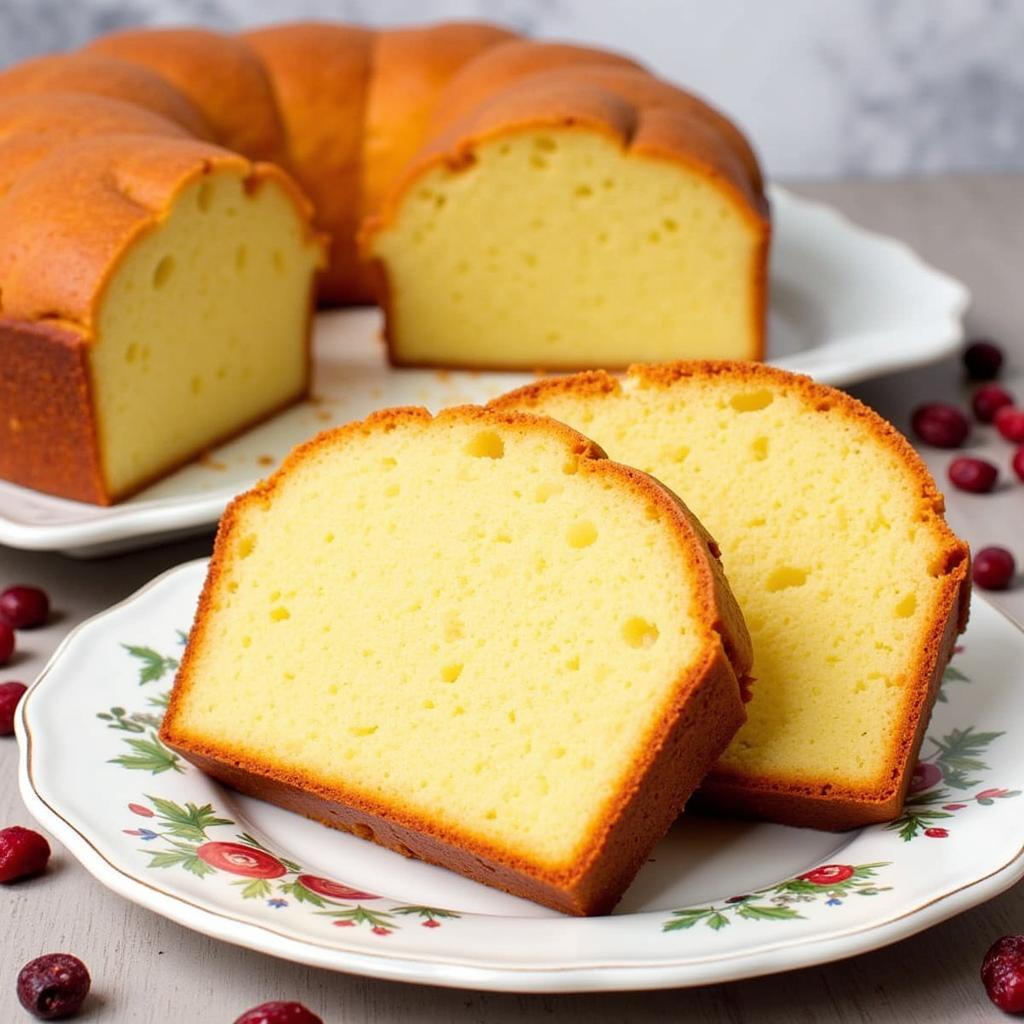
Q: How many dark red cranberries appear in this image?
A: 14